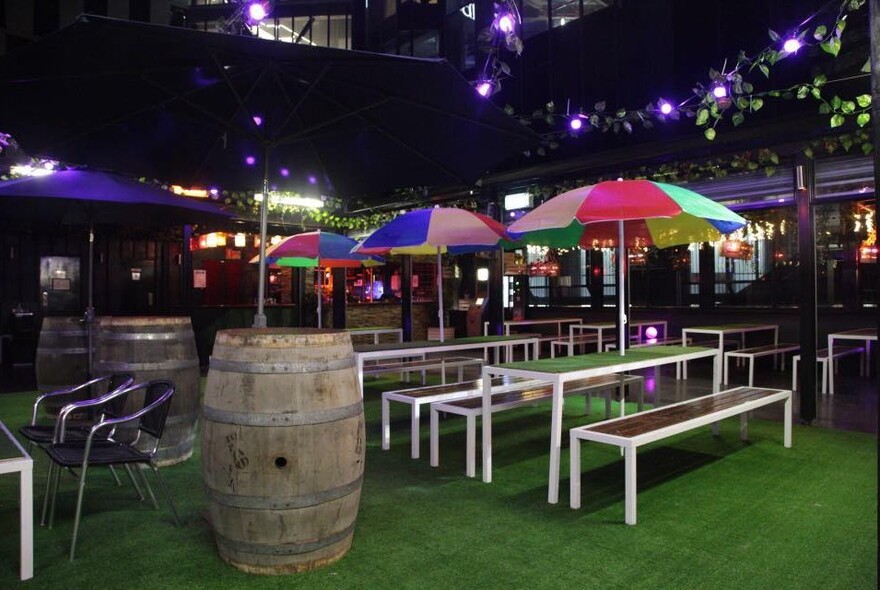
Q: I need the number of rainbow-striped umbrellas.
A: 3